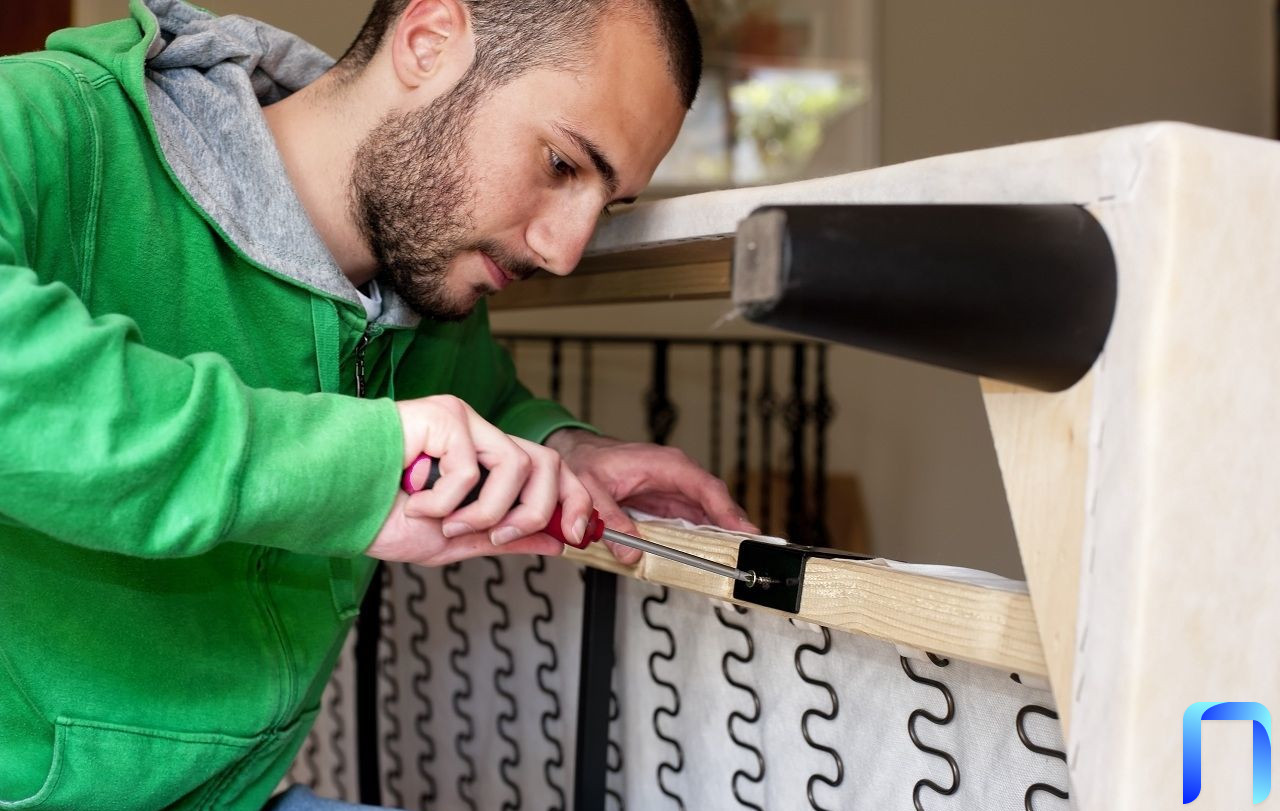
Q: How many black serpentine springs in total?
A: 14